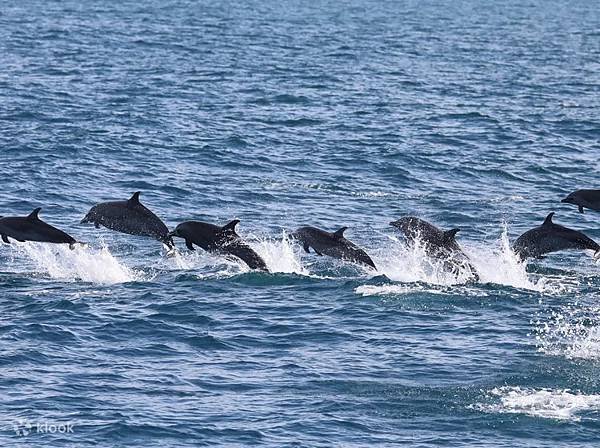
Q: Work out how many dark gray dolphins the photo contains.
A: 7